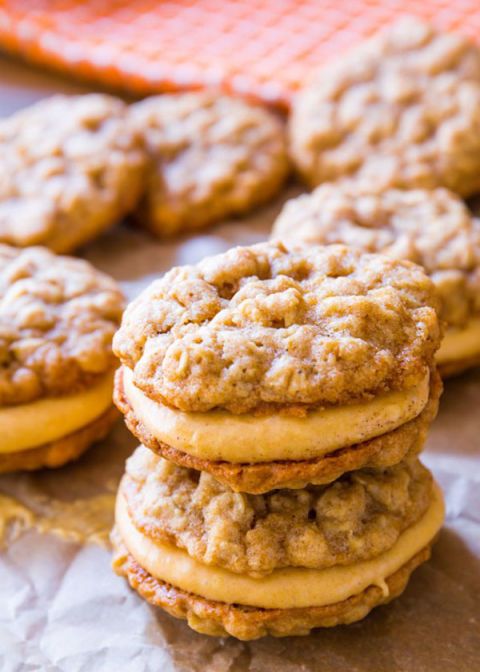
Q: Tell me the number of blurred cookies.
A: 5